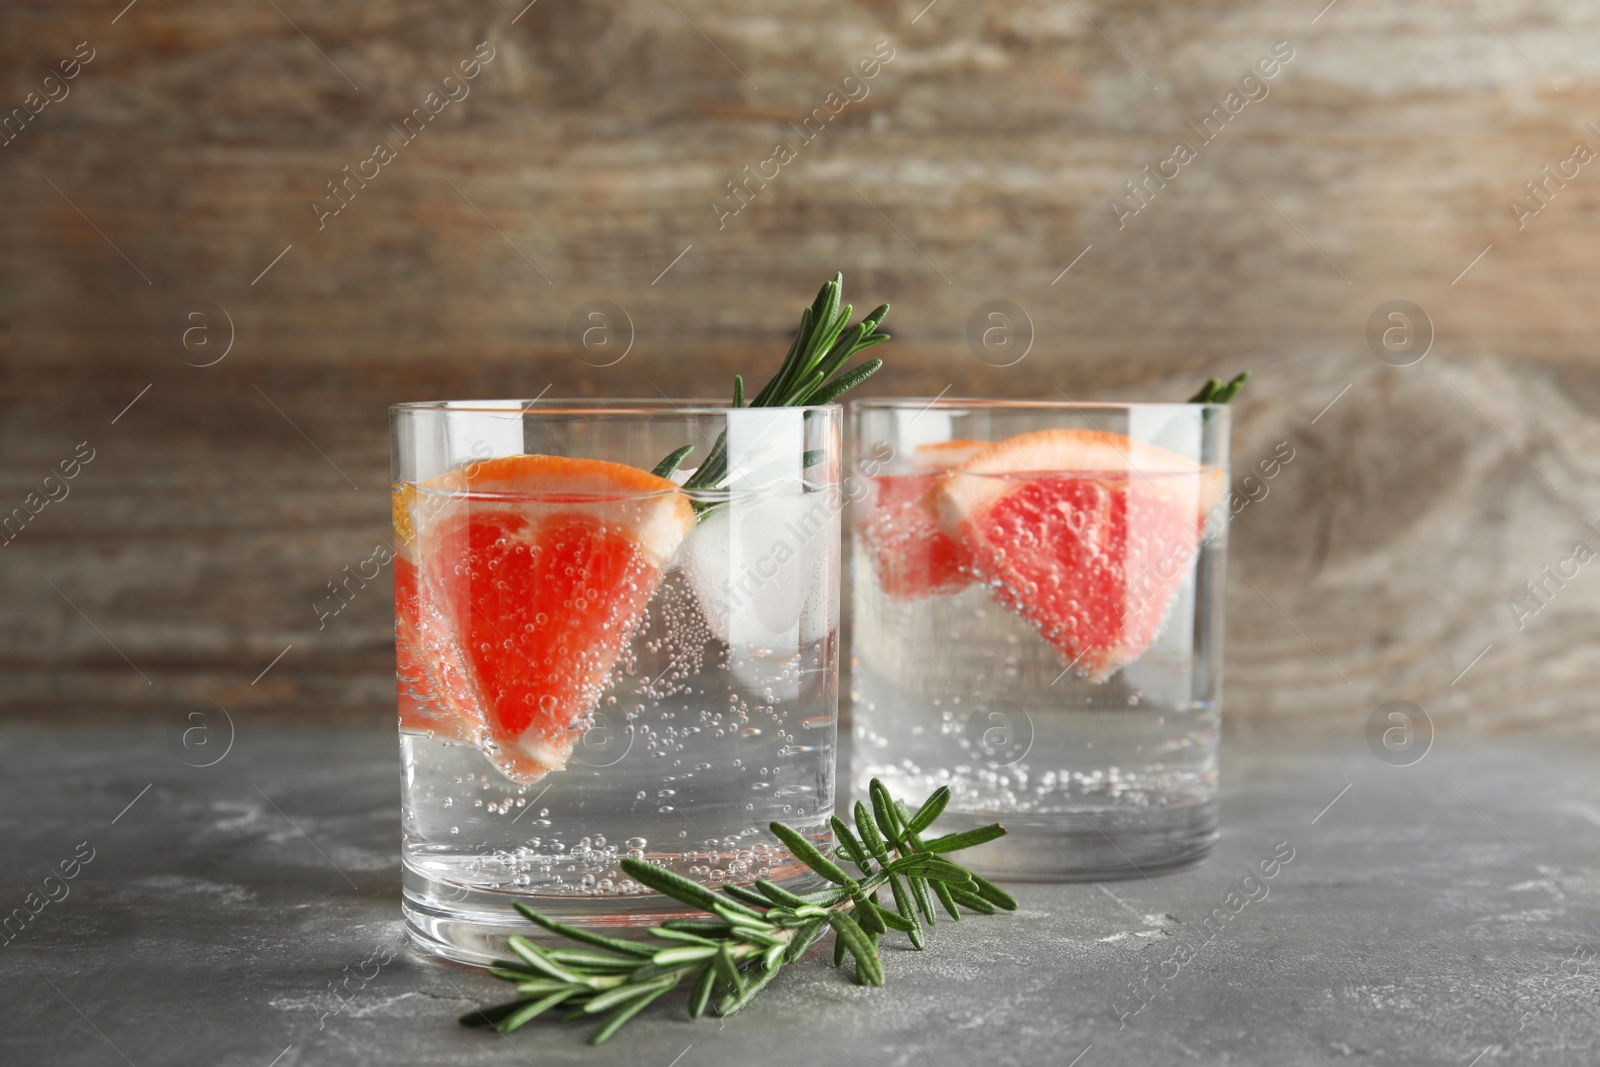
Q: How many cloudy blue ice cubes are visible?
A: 0